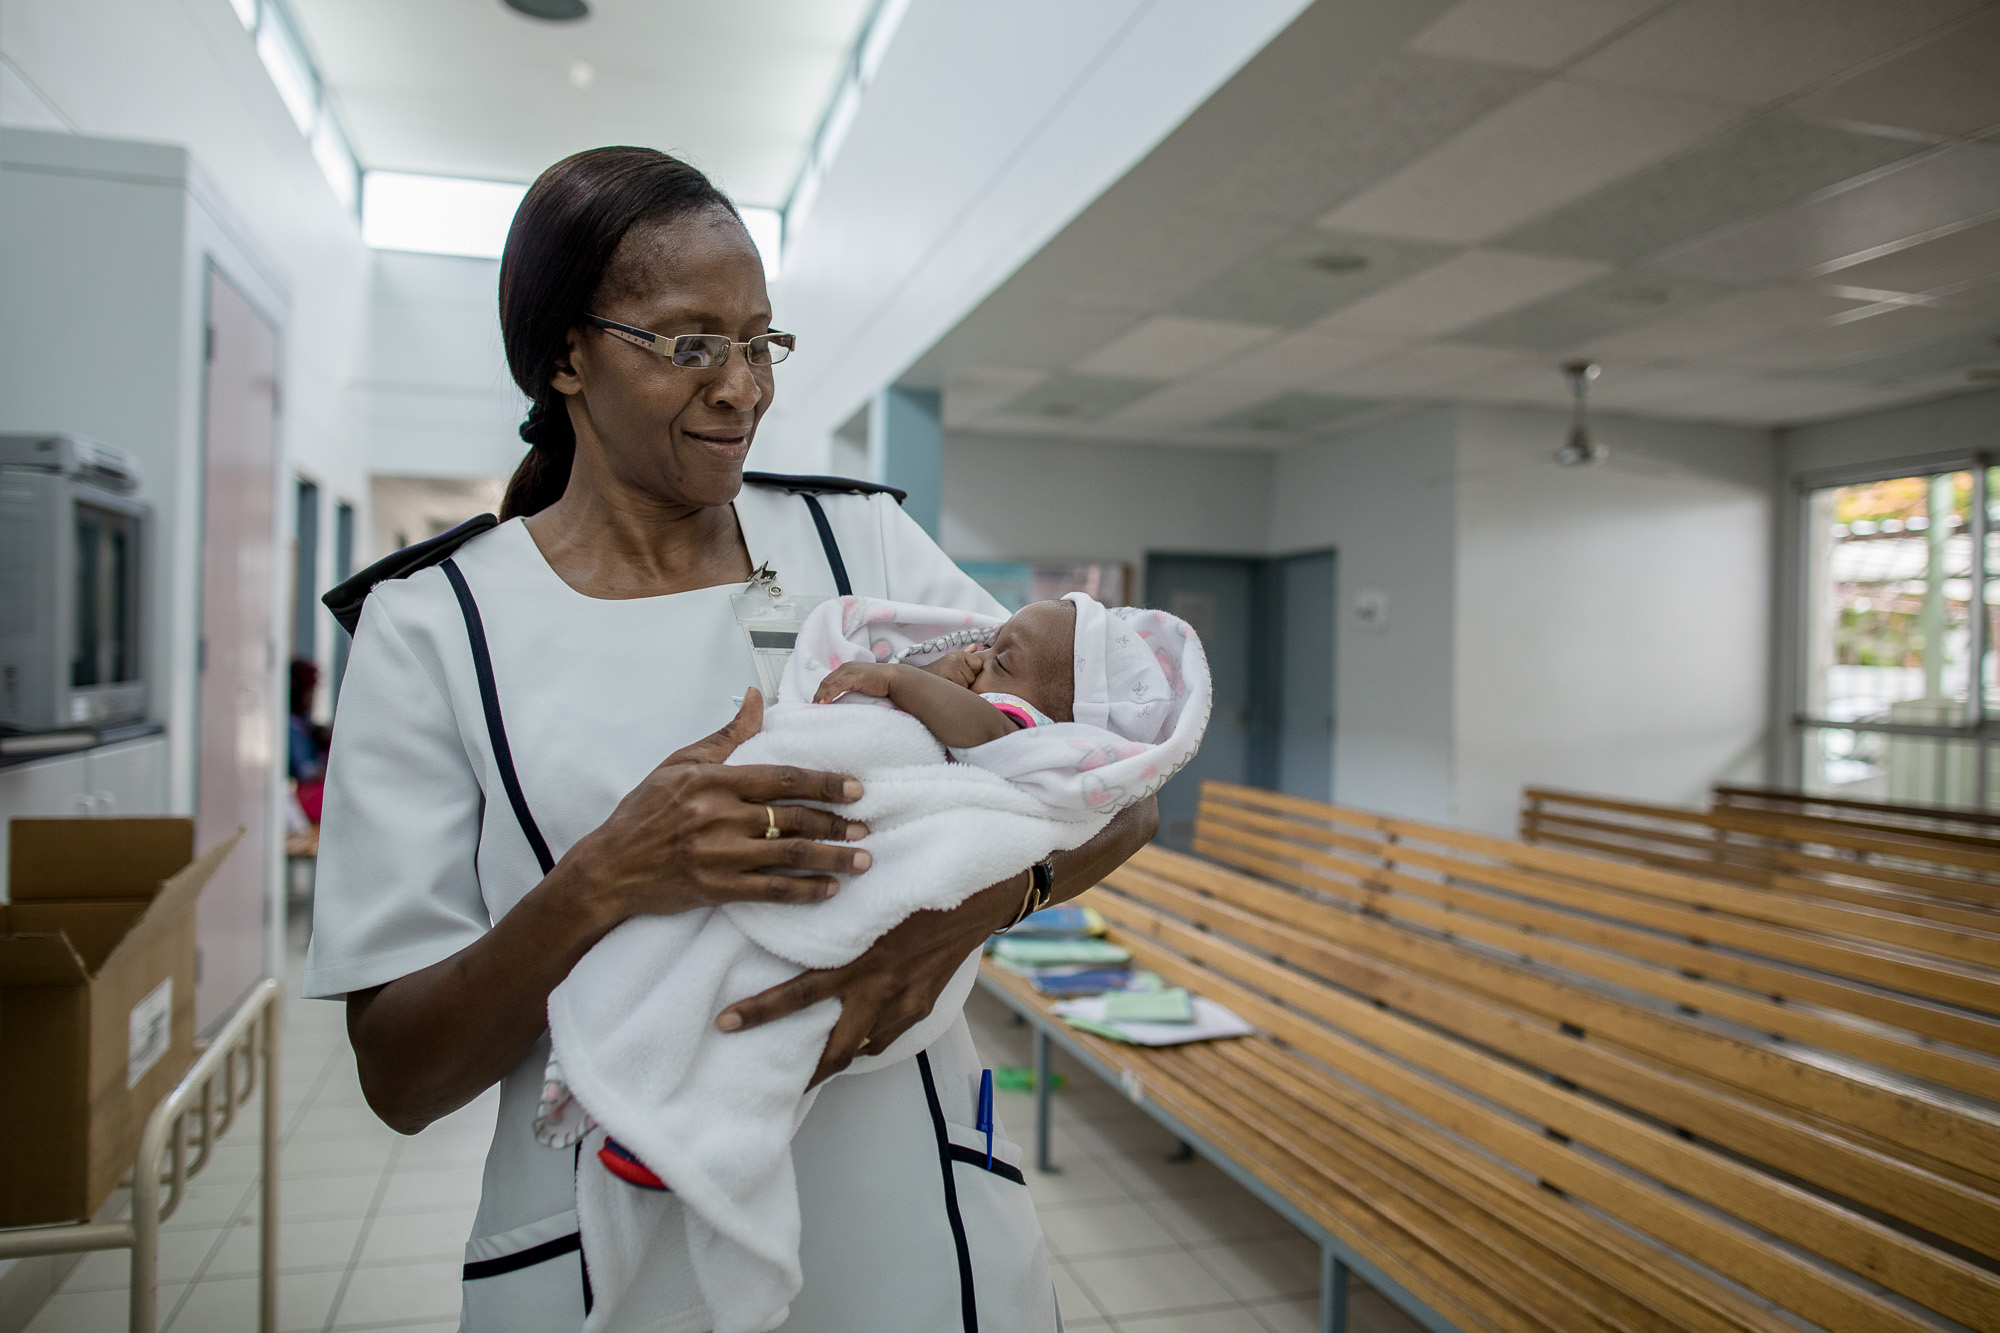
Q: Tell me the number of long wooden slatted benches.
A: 4